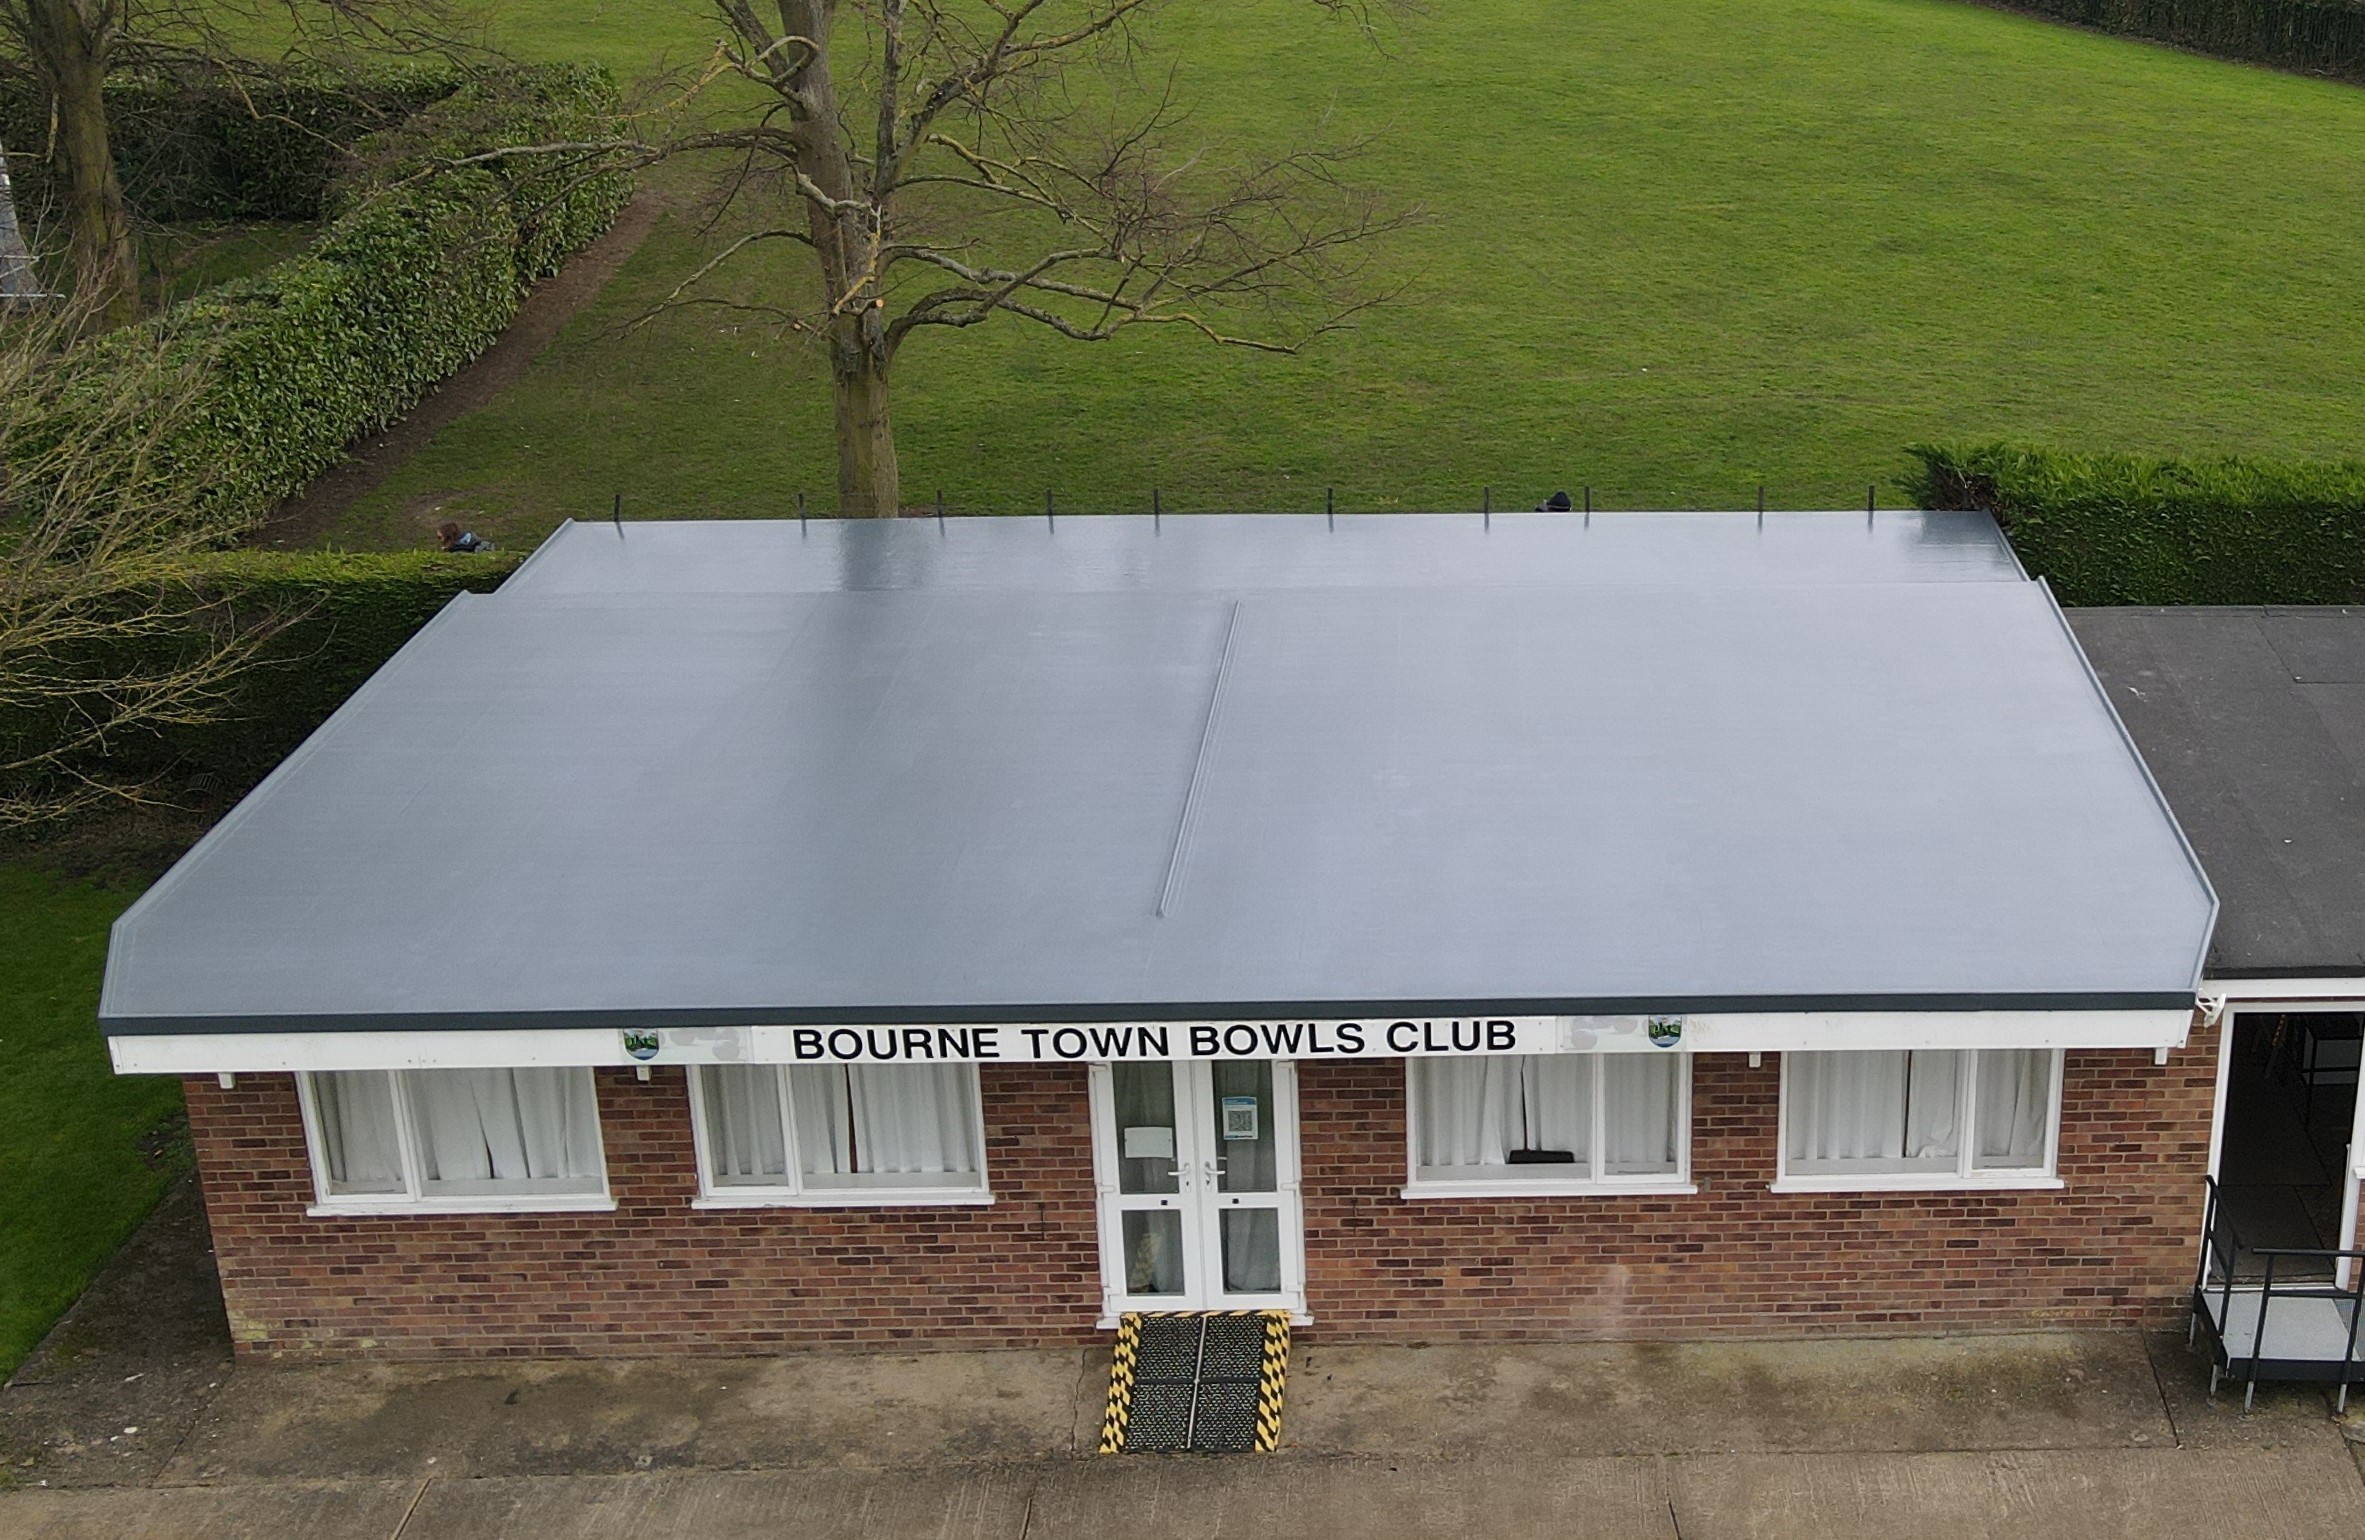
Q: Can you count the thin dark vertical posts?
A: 10